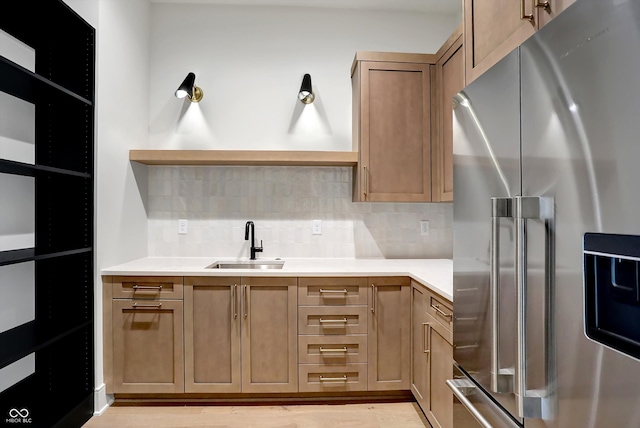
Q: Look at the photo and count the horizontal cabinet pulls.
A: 7